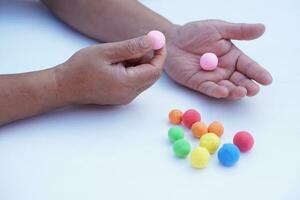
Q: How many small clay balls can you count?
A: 12